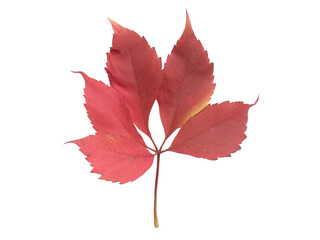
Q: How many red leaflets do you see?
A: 5